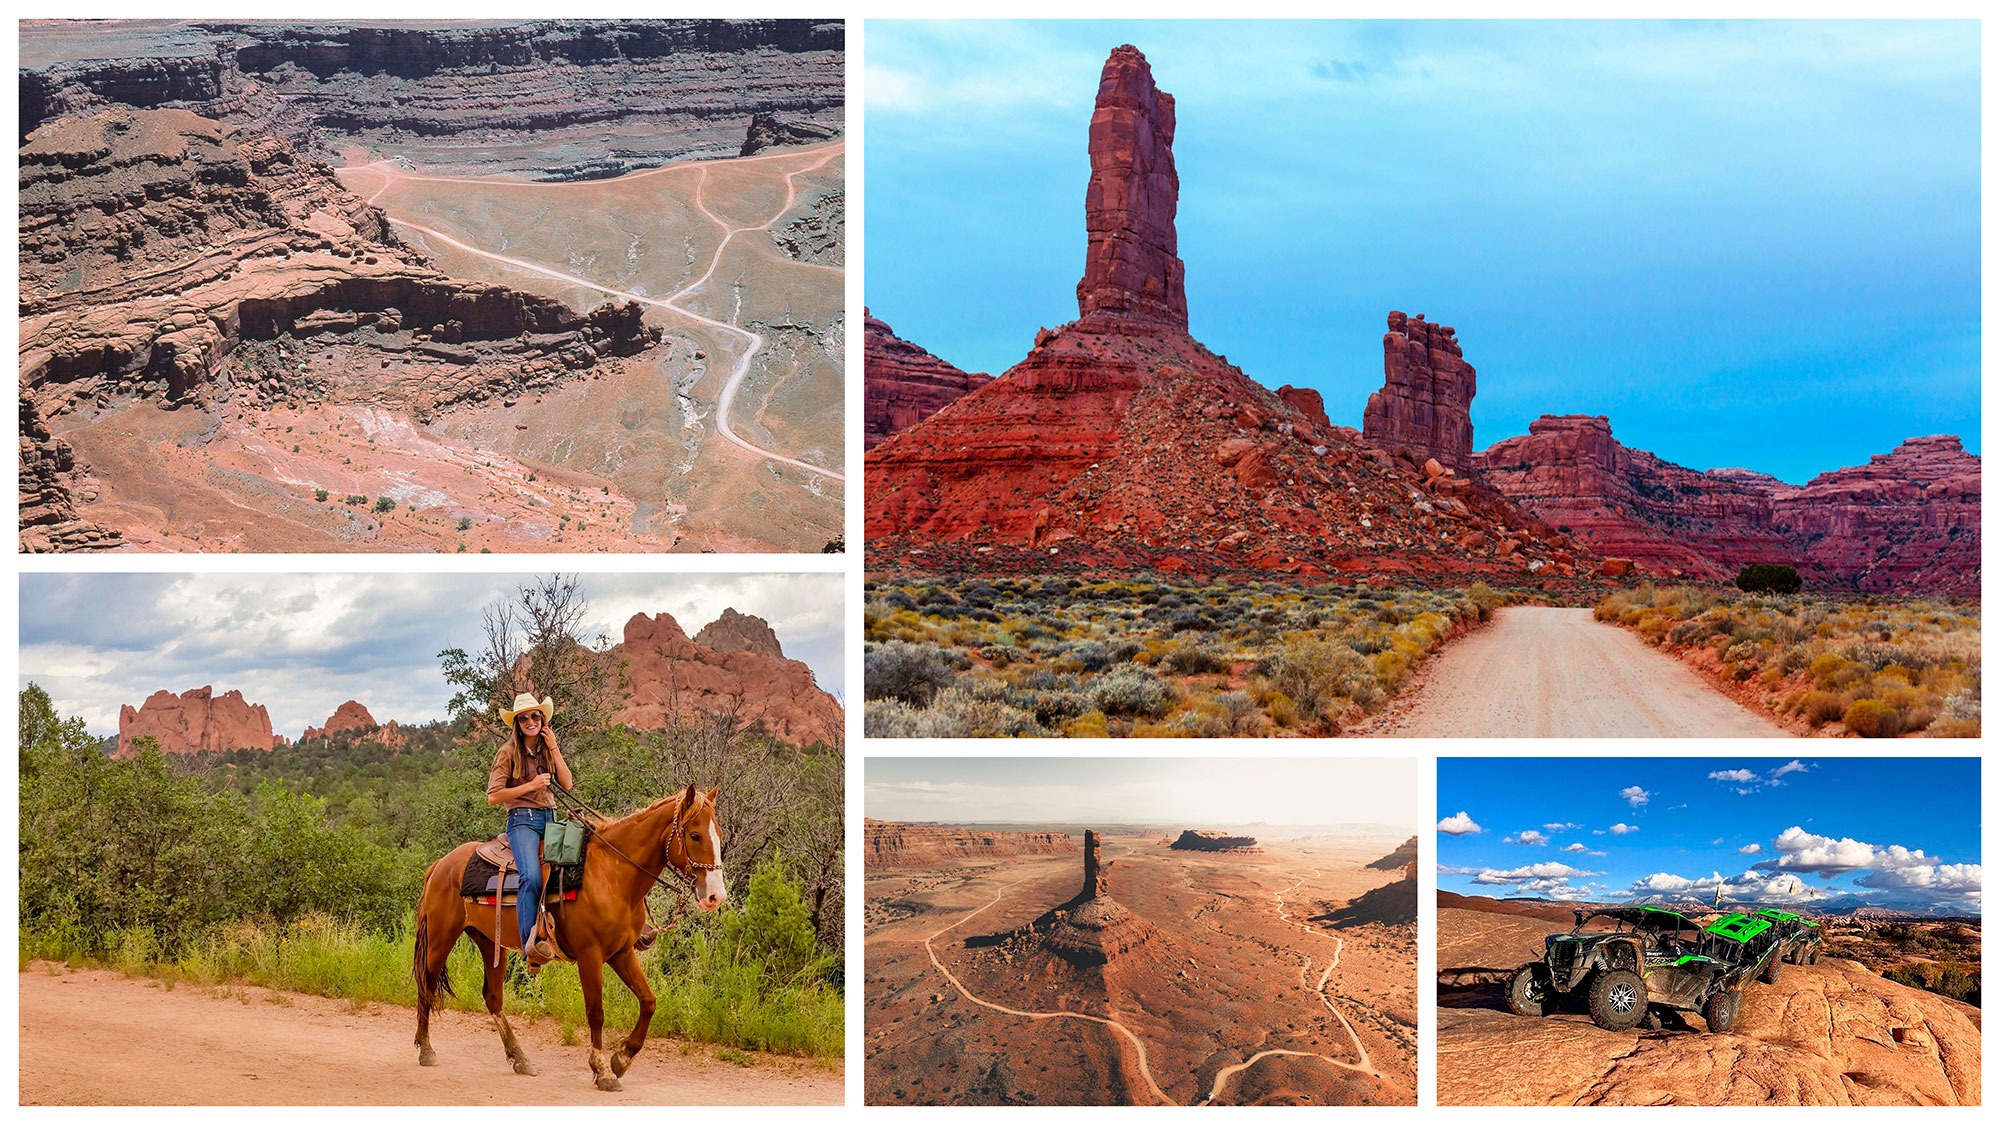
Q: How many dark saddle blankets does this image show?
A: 1